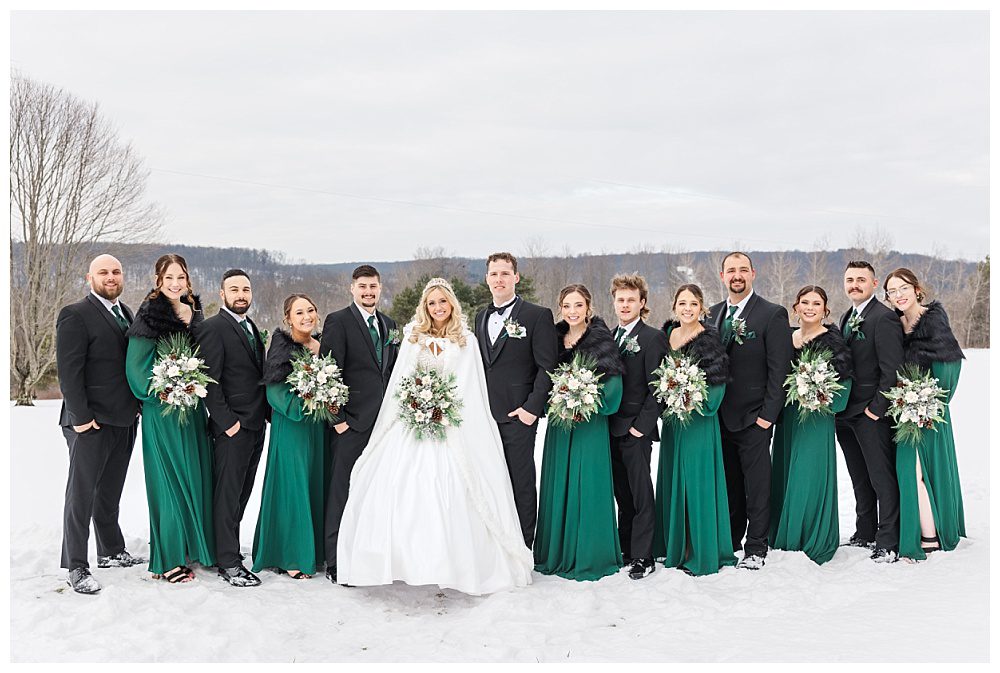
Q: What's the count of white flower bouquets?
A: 7